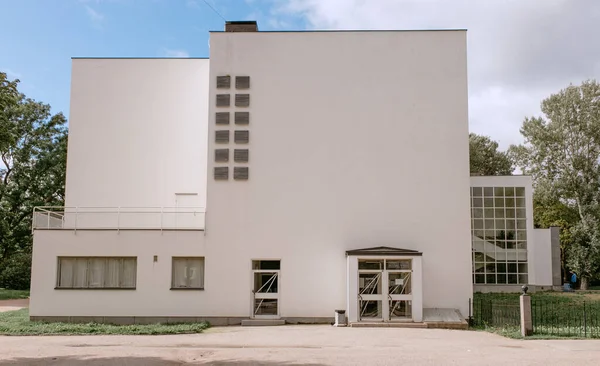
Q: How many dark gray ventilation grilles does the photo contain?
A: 12